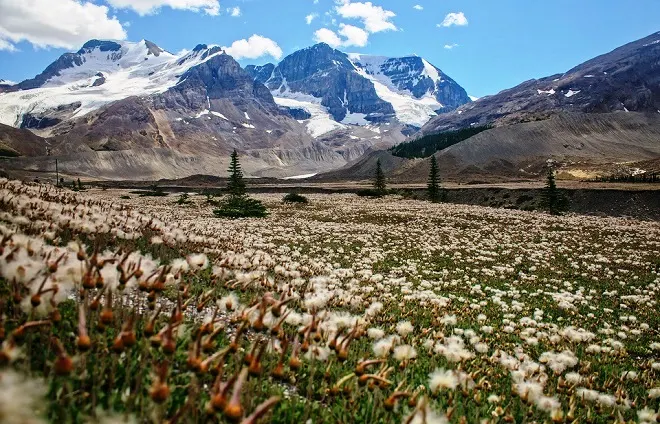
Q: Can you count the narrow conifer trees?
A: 4